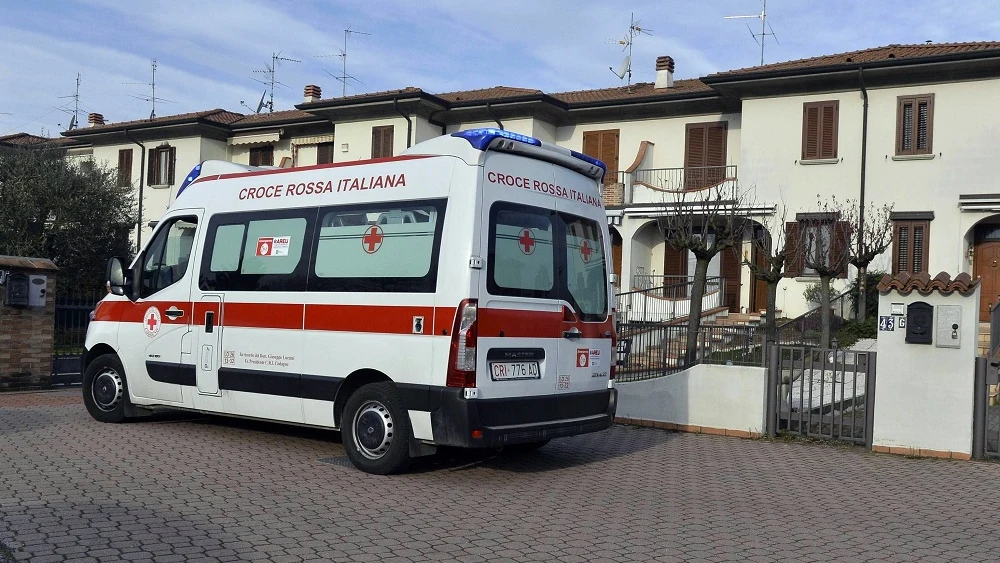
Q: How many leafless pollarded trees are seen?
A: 4